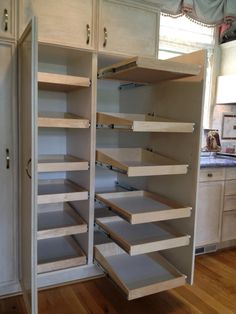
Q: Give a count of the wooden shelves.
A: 12